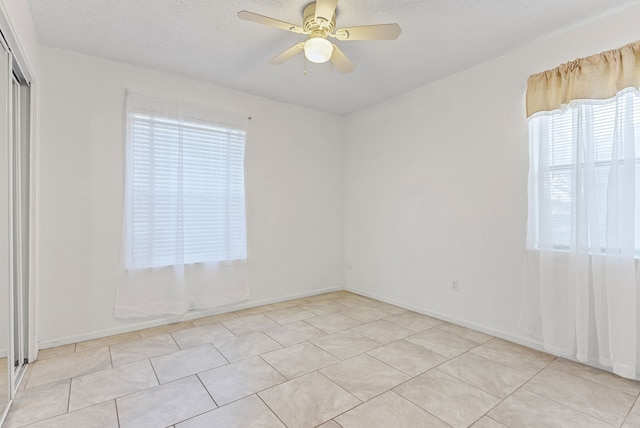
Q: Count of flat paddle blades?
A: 5